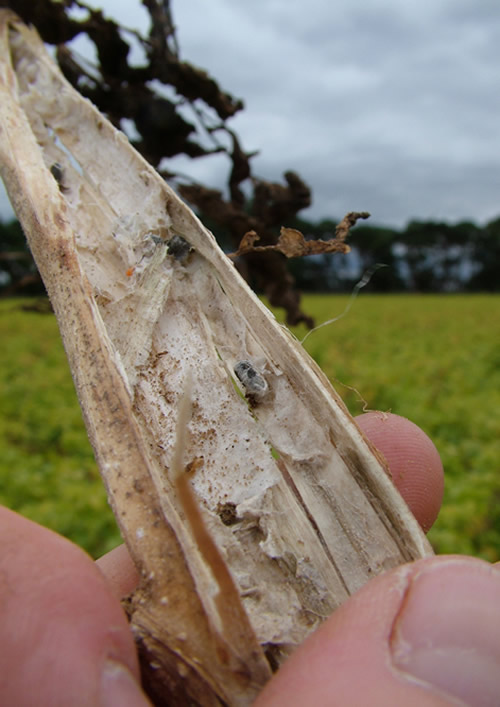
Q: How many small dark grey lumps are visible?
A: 3